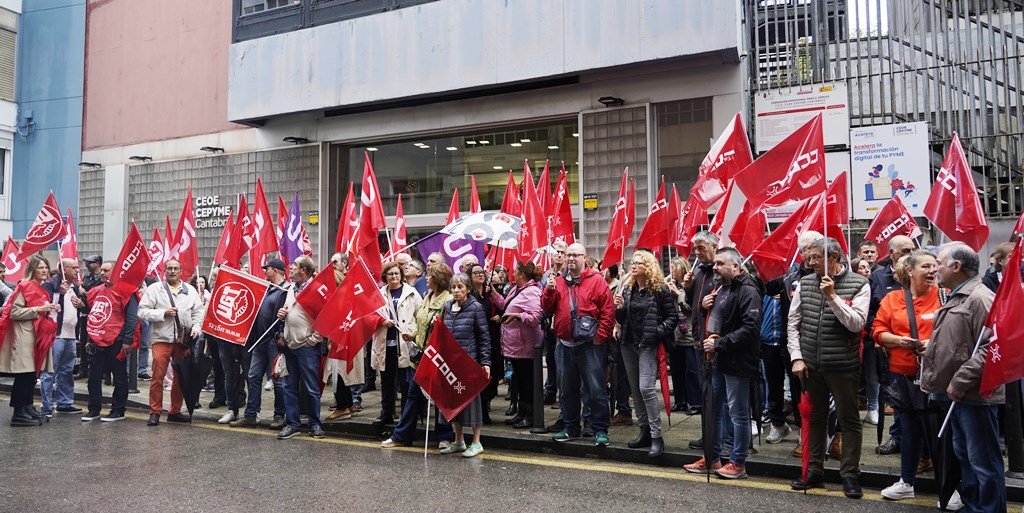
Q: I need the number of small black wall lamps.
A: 5